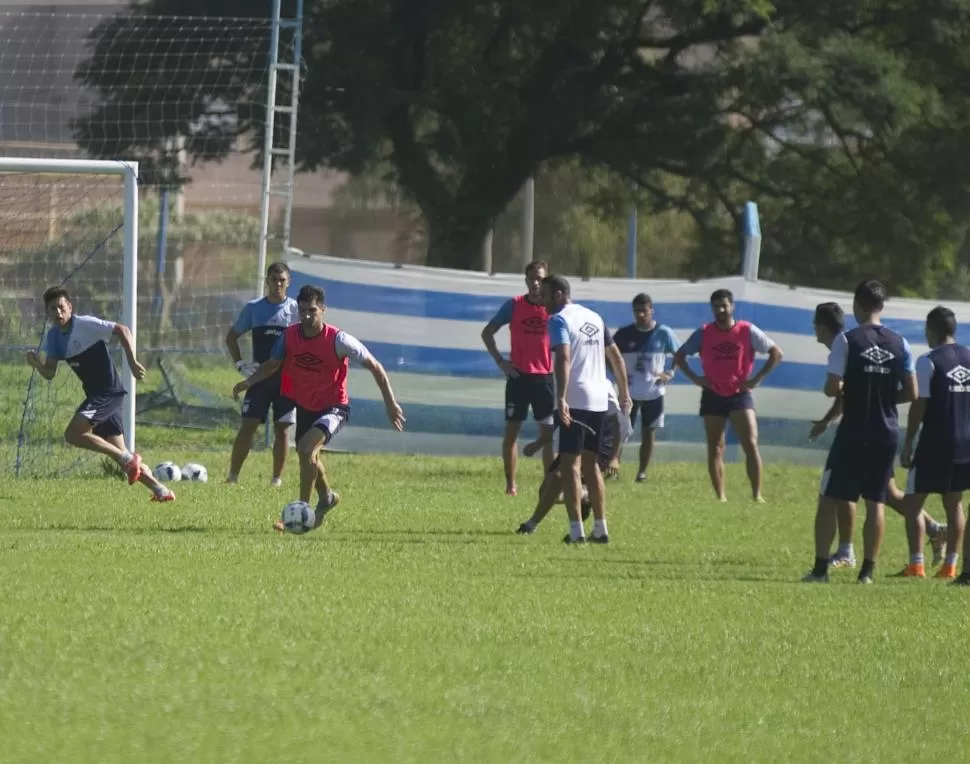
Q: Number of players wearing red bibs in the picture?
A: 3